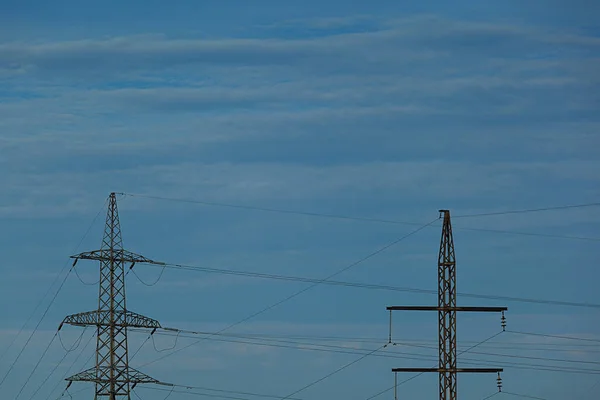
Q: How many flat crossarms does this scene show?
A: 2